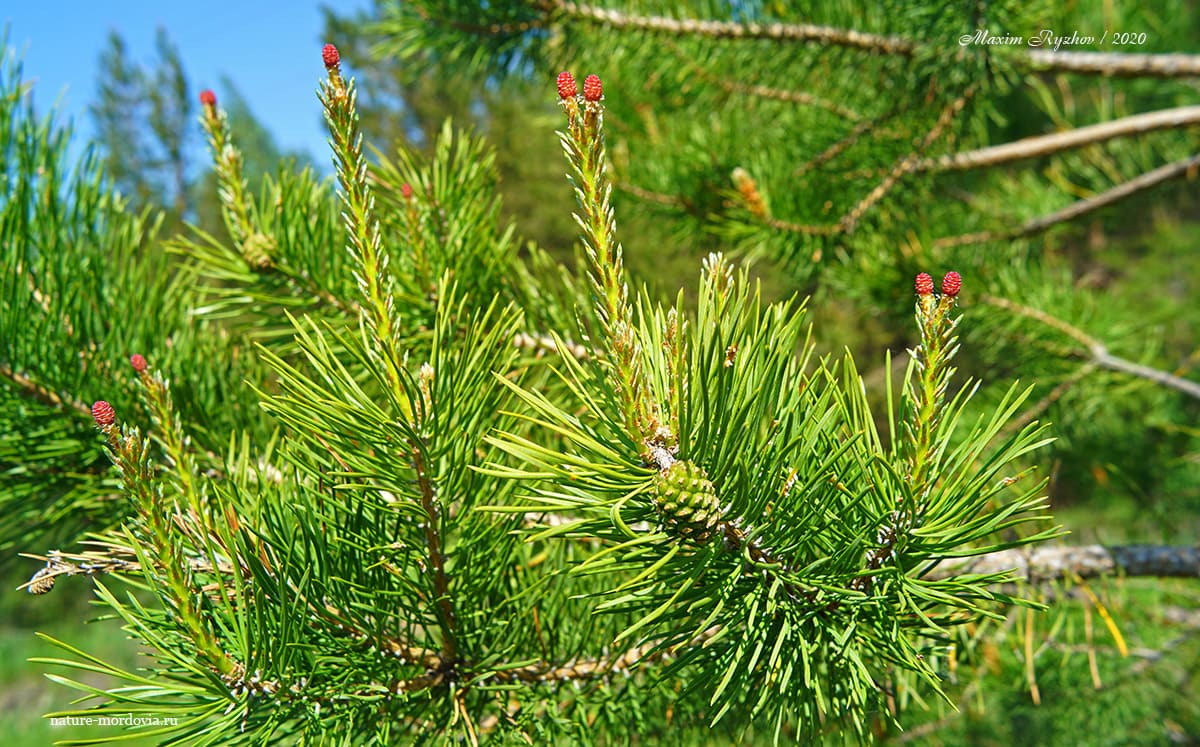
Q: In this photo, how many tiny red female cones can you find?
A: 9